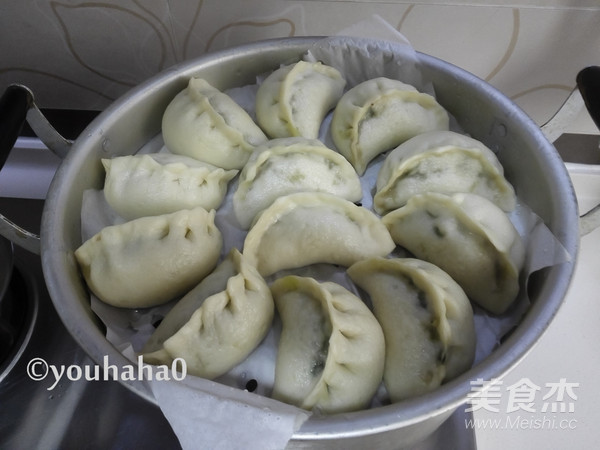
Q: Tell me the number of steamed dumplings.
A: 12